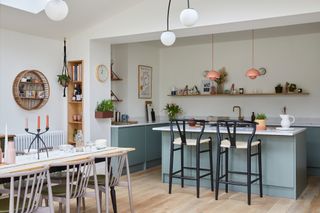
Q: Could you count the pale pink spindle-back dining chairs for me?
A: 3